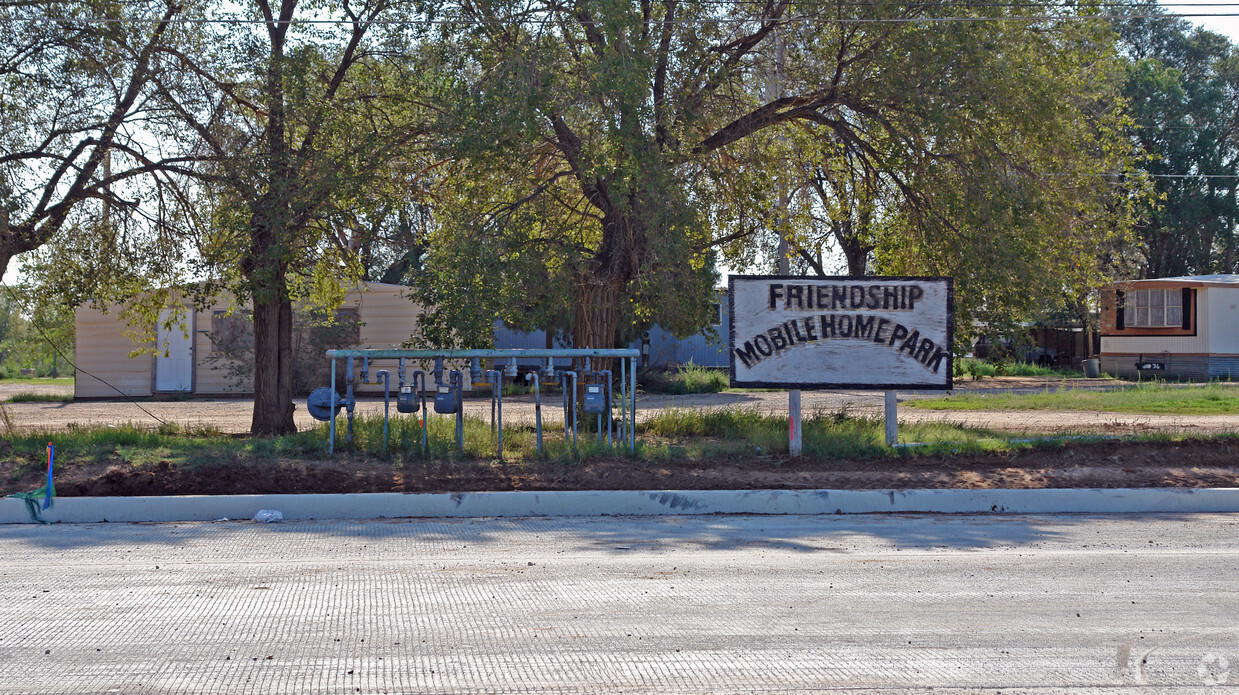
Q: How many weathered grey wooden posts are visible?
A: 2